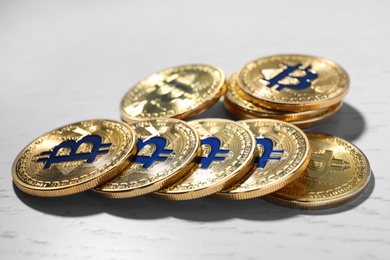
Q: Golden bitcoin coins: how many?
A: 9